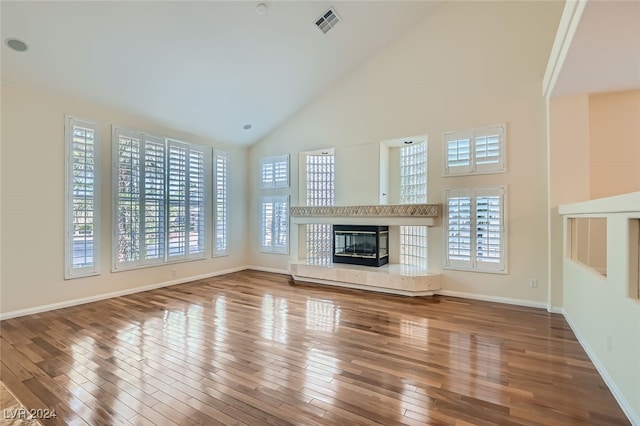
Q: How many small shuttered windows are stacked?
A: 4